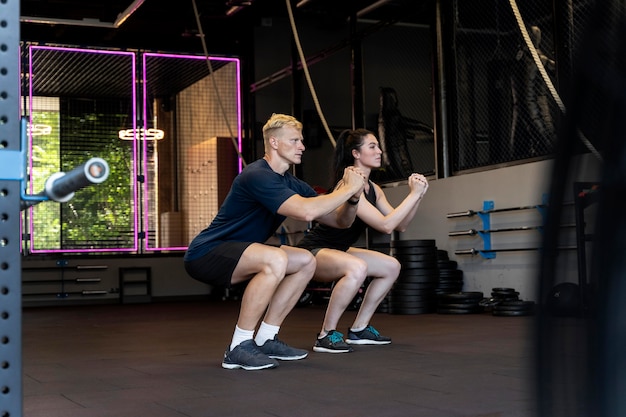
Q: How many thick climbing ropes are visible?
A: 3